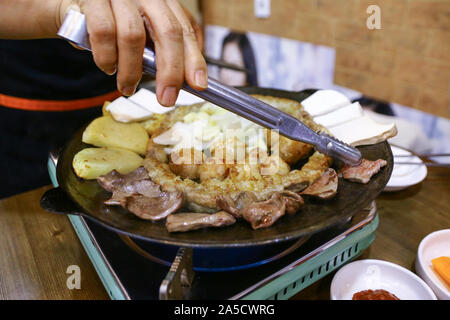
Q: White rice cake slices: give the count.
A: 6